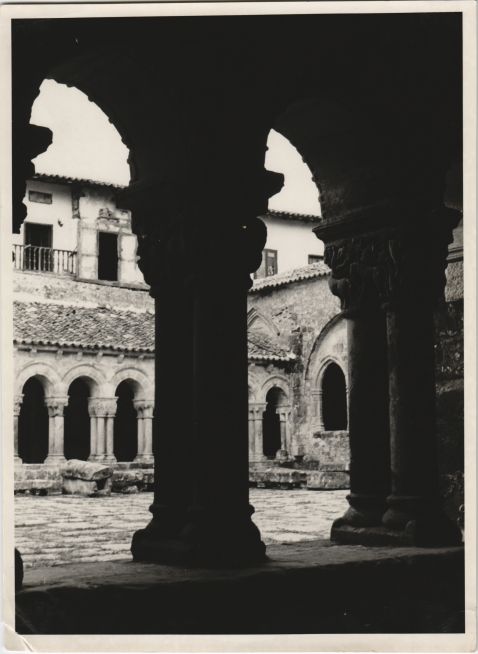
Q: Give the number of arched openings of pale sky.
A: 2